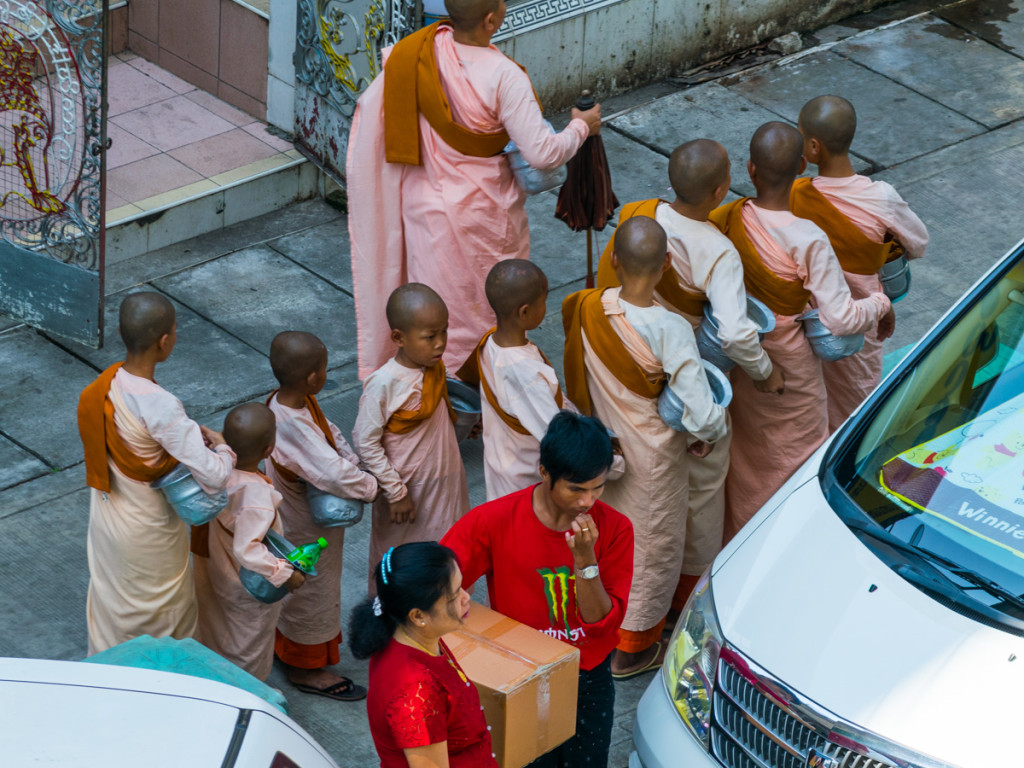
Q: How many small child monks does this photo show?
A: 9